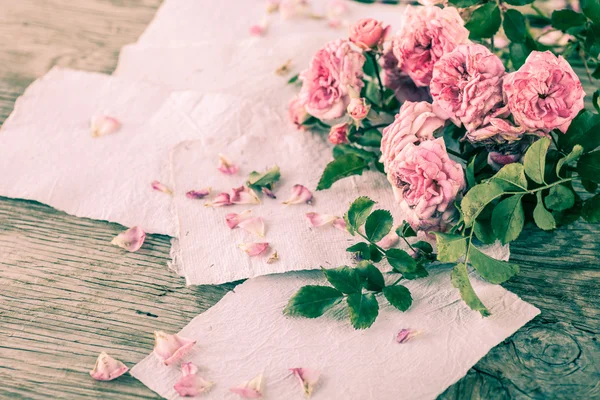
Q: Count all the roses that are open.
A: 6